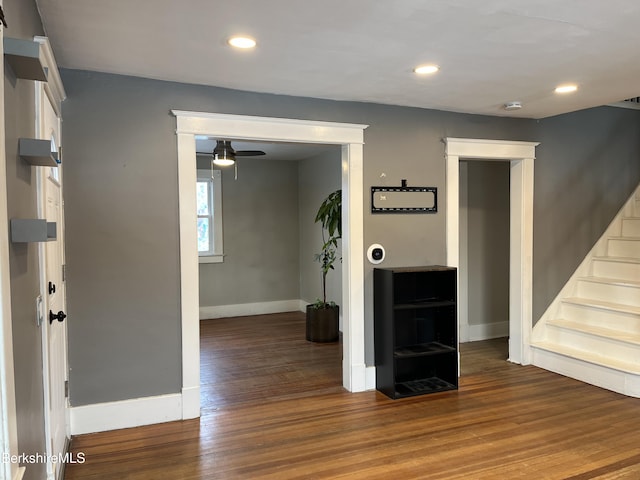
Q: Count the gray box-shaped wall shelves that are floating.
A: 3